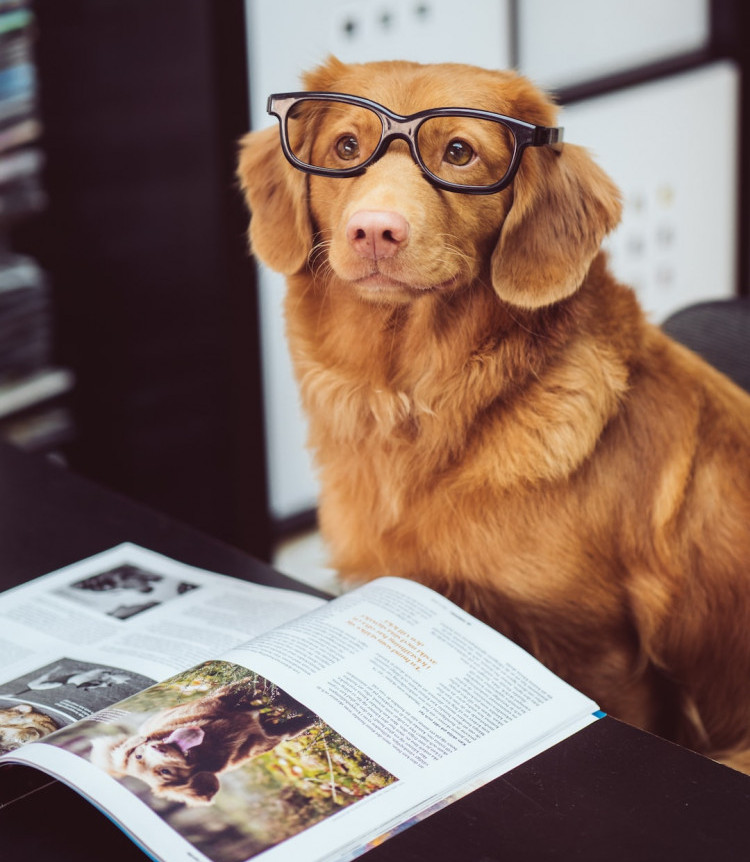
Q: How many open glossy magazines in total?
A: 1